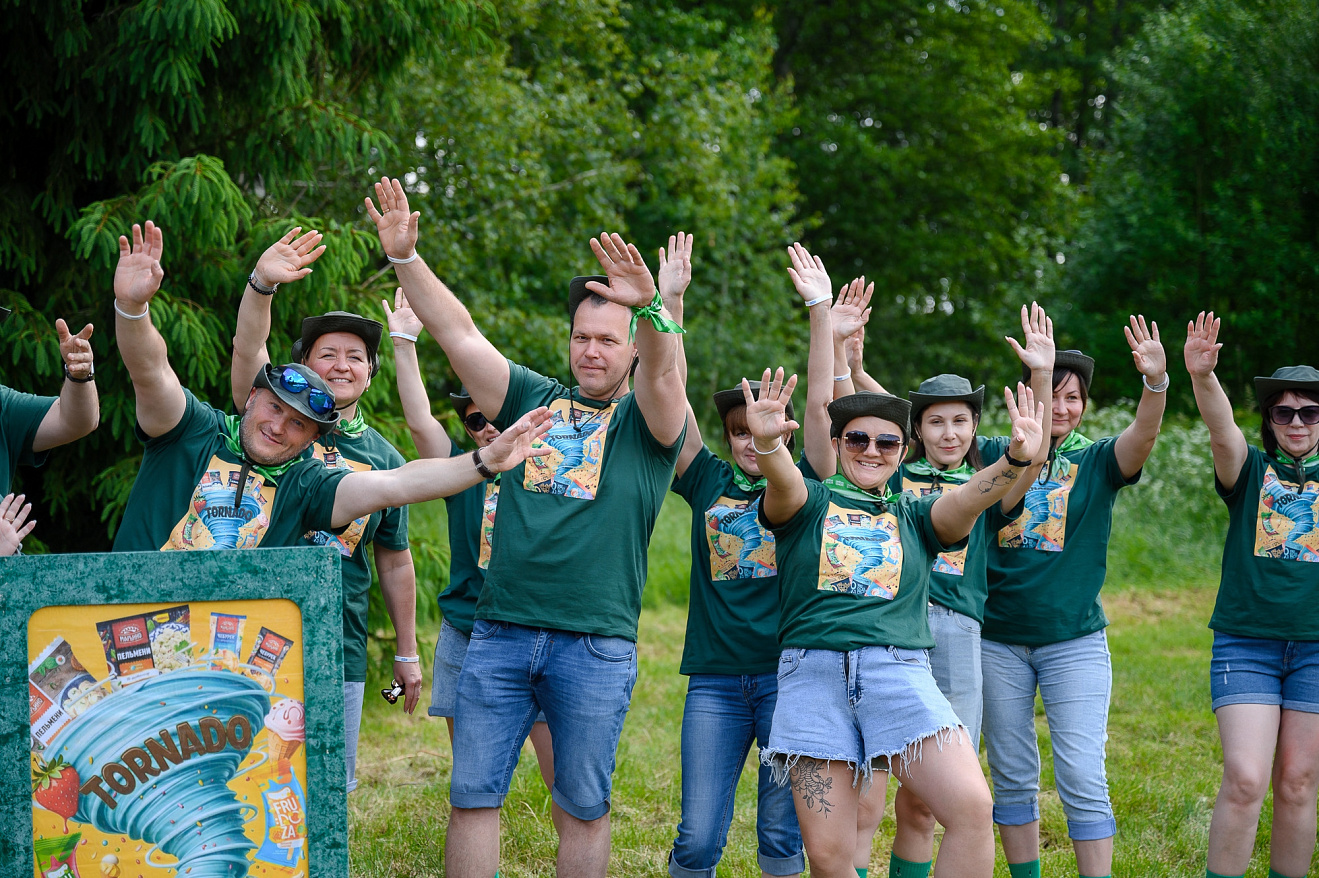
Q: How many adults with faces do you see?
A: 9